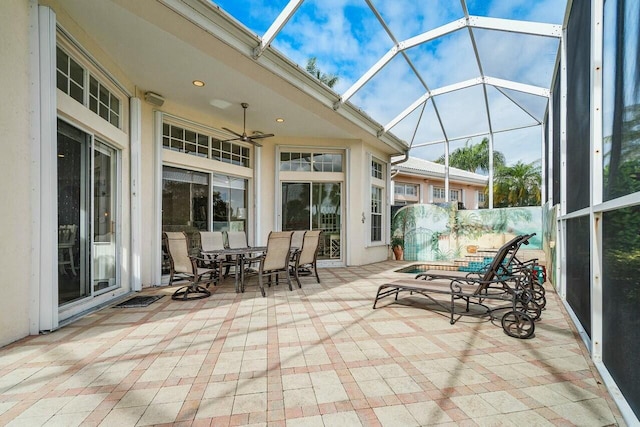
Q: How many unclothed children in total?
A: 0